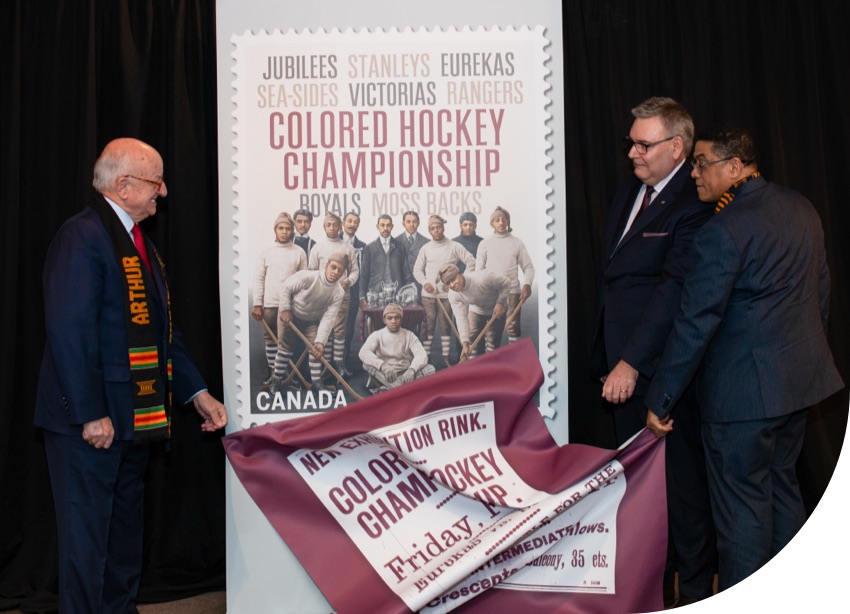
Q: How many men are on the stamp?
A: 12